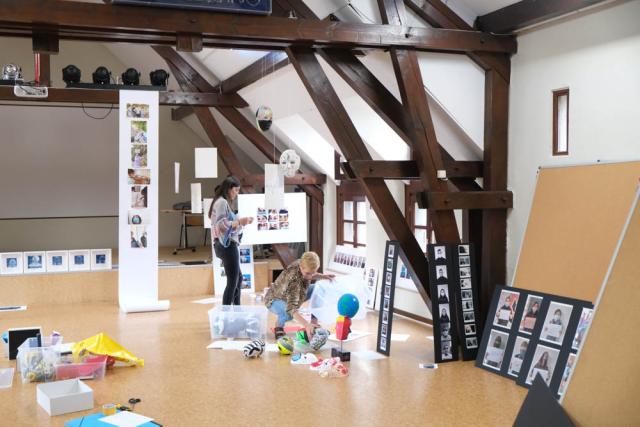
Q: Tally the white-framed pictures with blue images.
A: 5